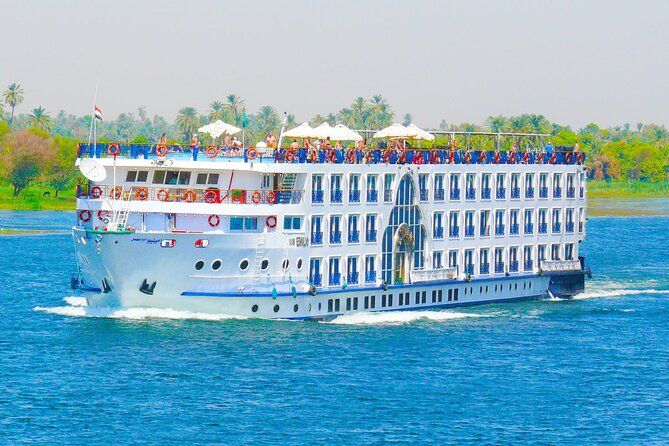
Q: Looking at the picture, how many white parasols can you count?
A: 6